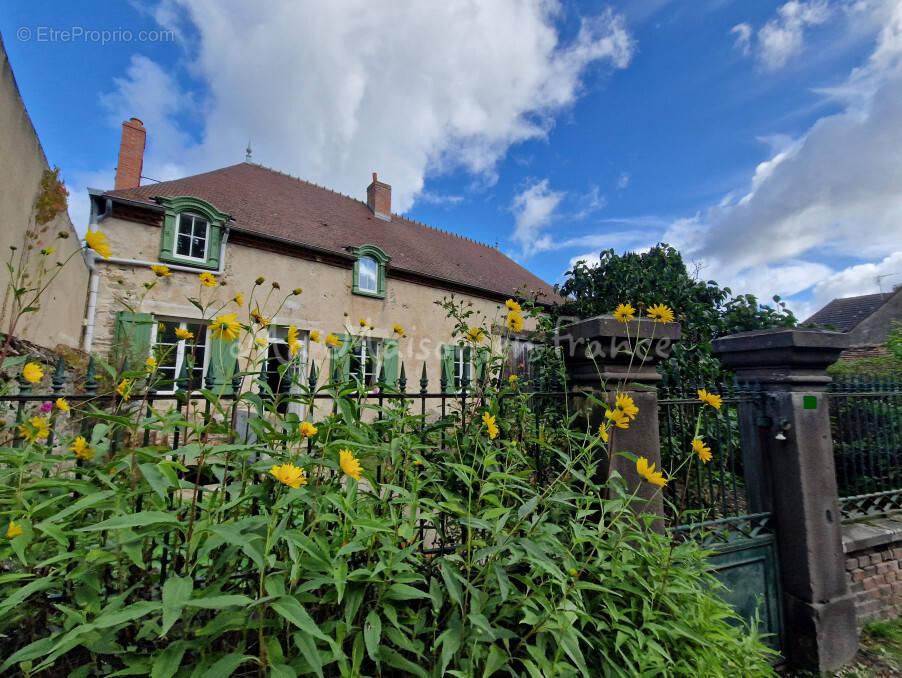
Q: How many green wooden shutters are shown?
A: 6